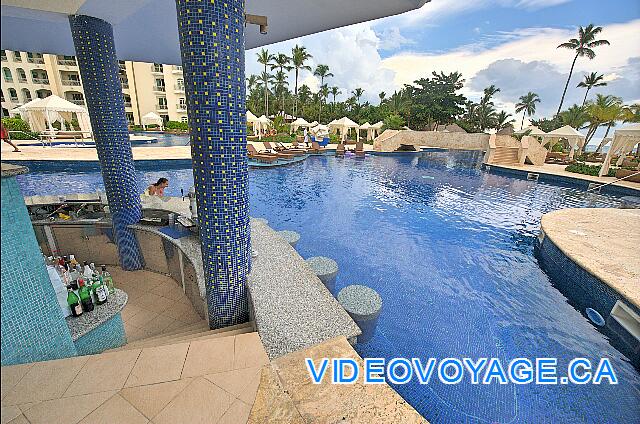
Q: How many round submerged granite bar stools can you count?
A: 4